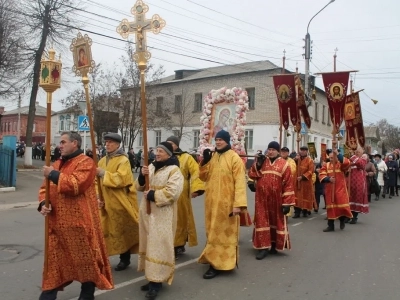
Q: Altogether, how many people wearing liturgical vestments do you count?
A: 10